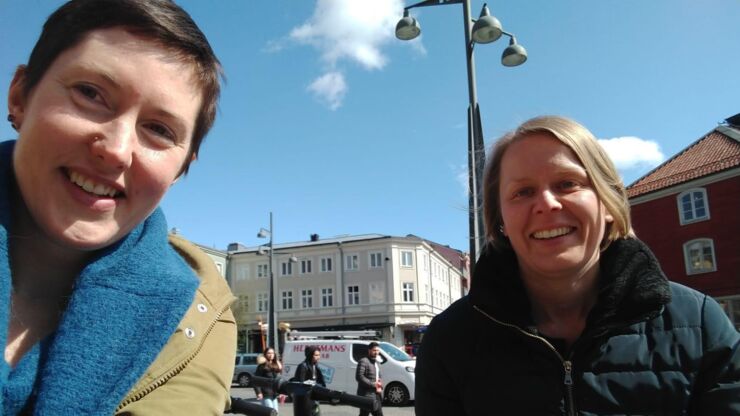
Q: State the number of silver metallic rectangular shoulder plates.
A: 0